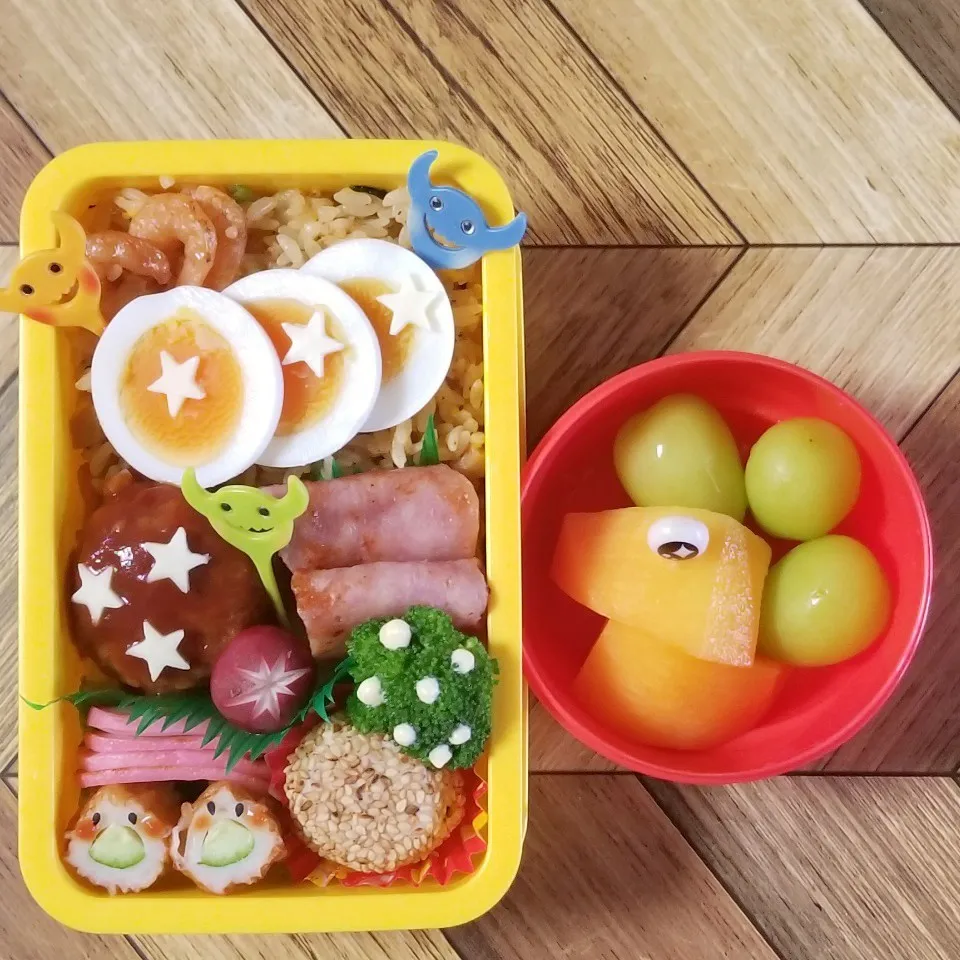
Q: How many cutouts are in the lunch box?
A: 6